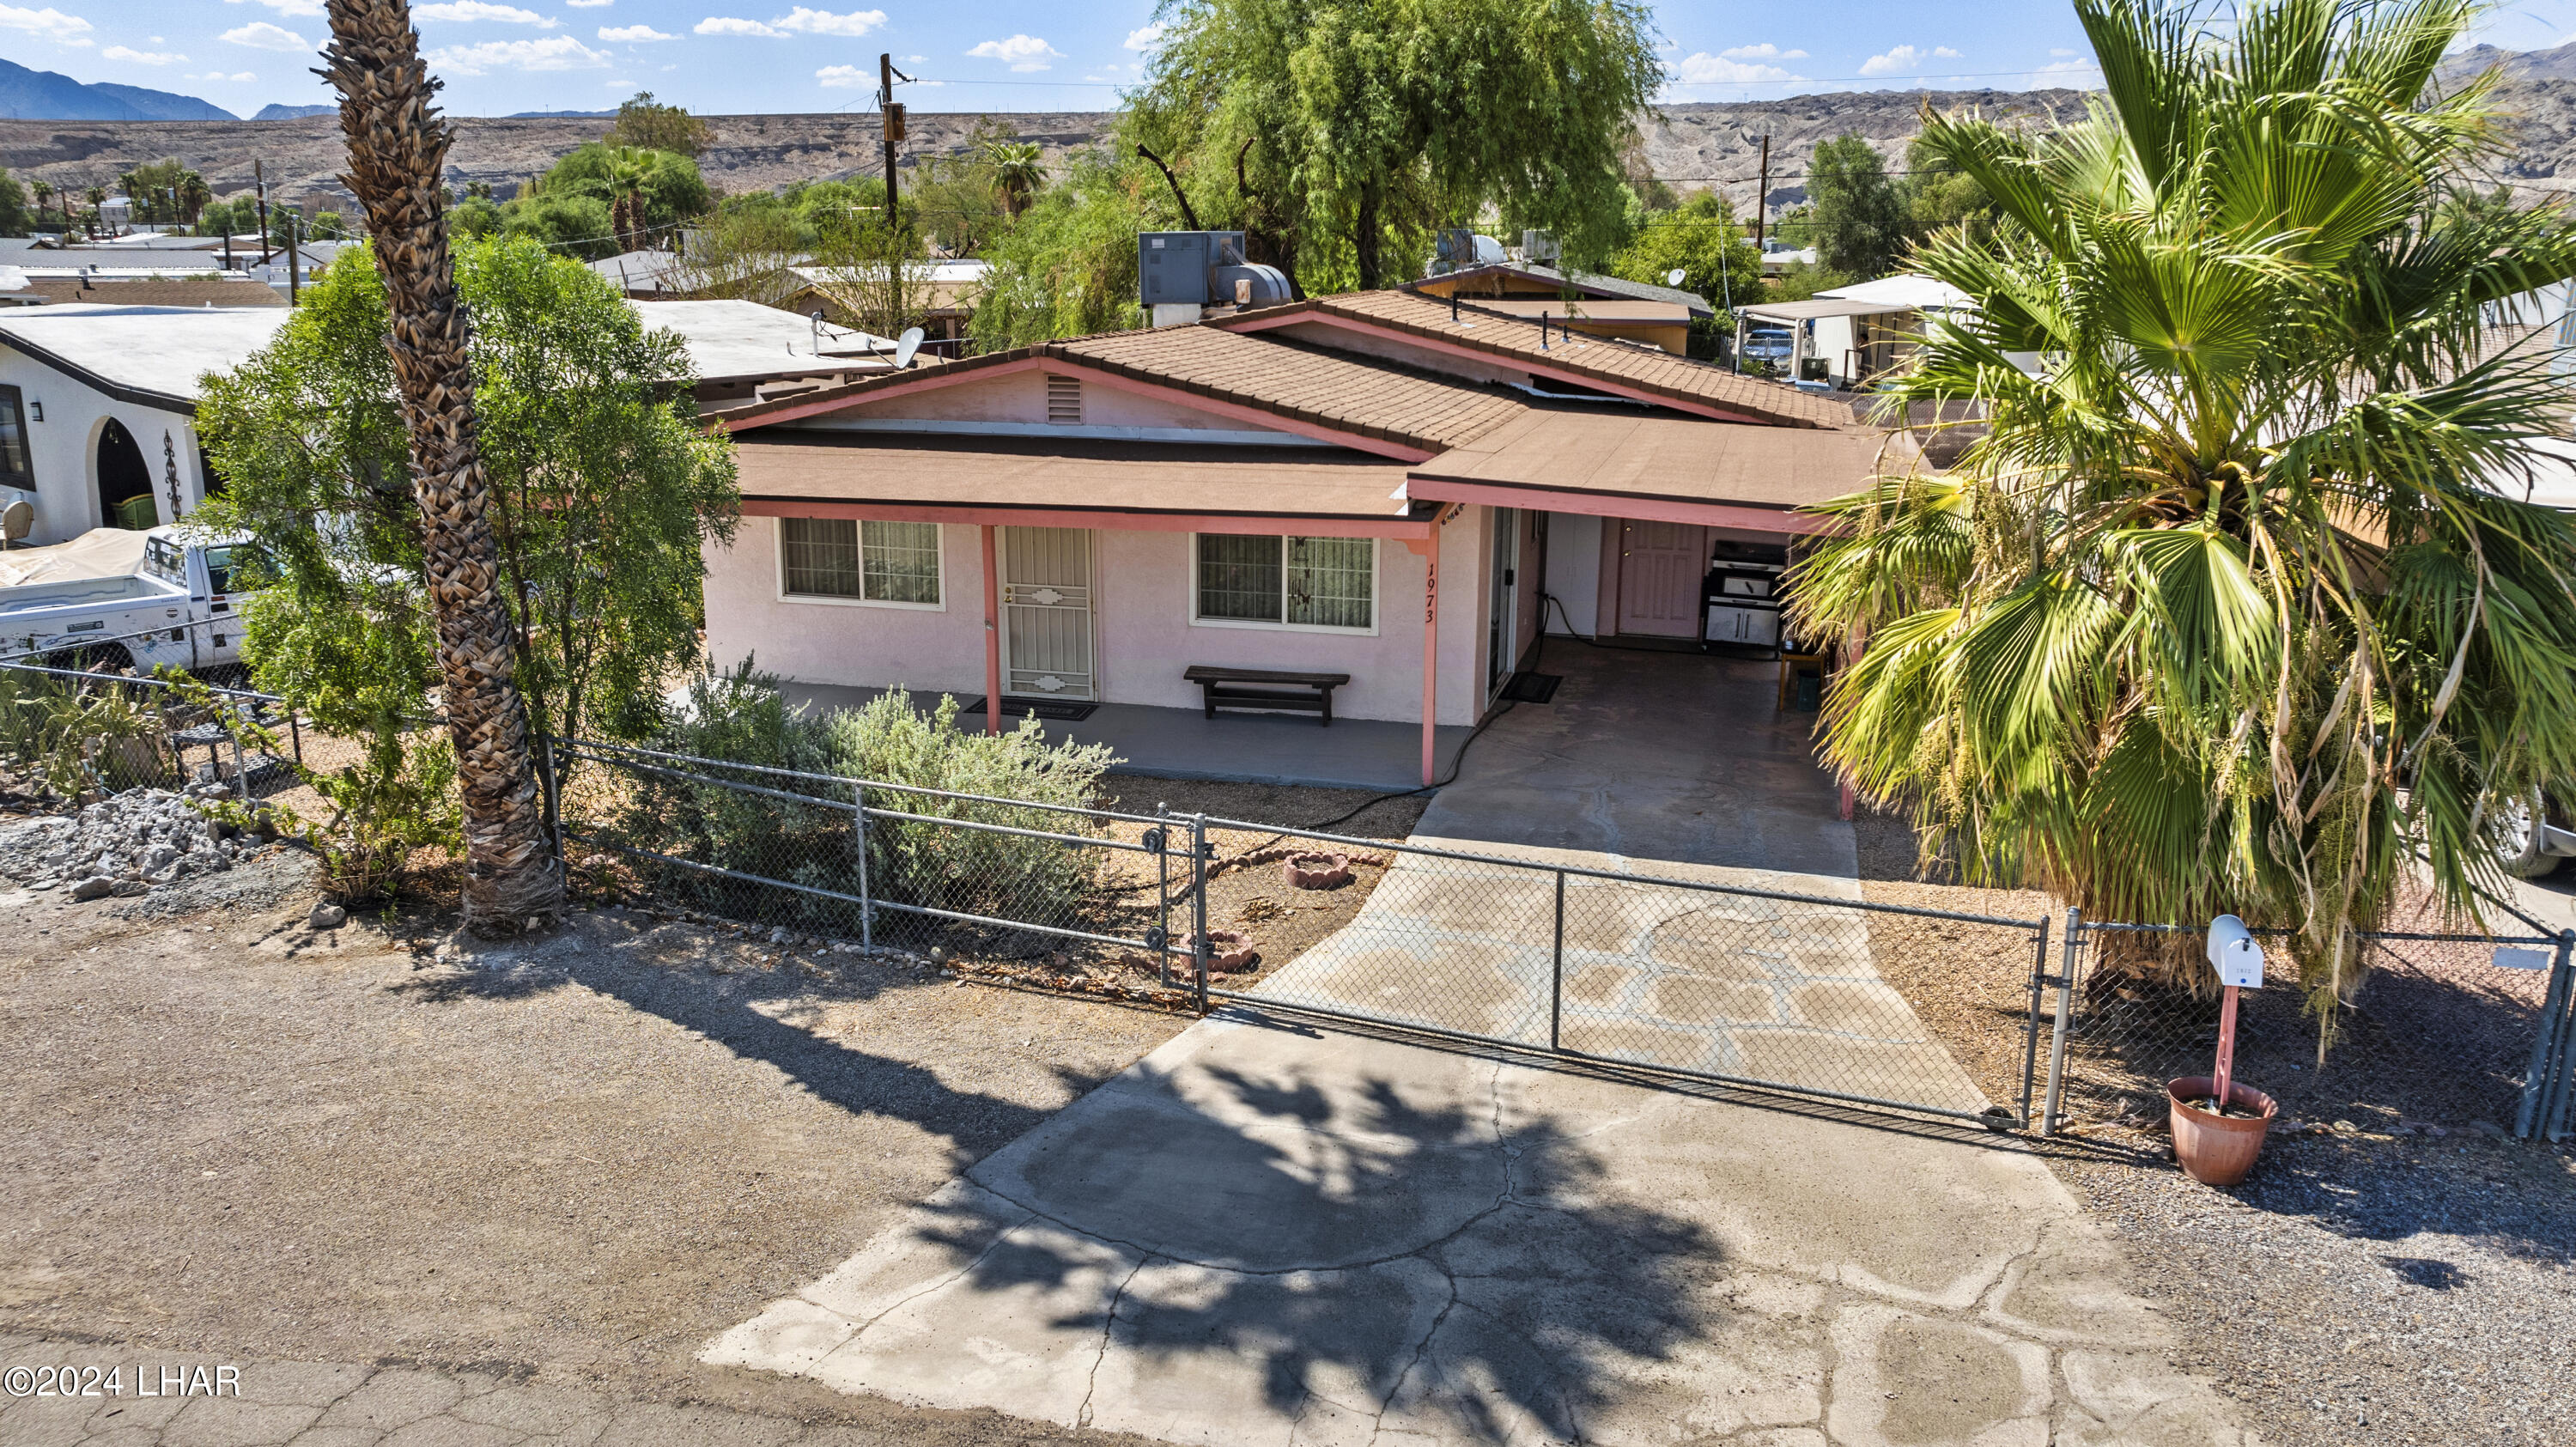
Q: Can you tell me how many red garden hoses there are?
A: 0